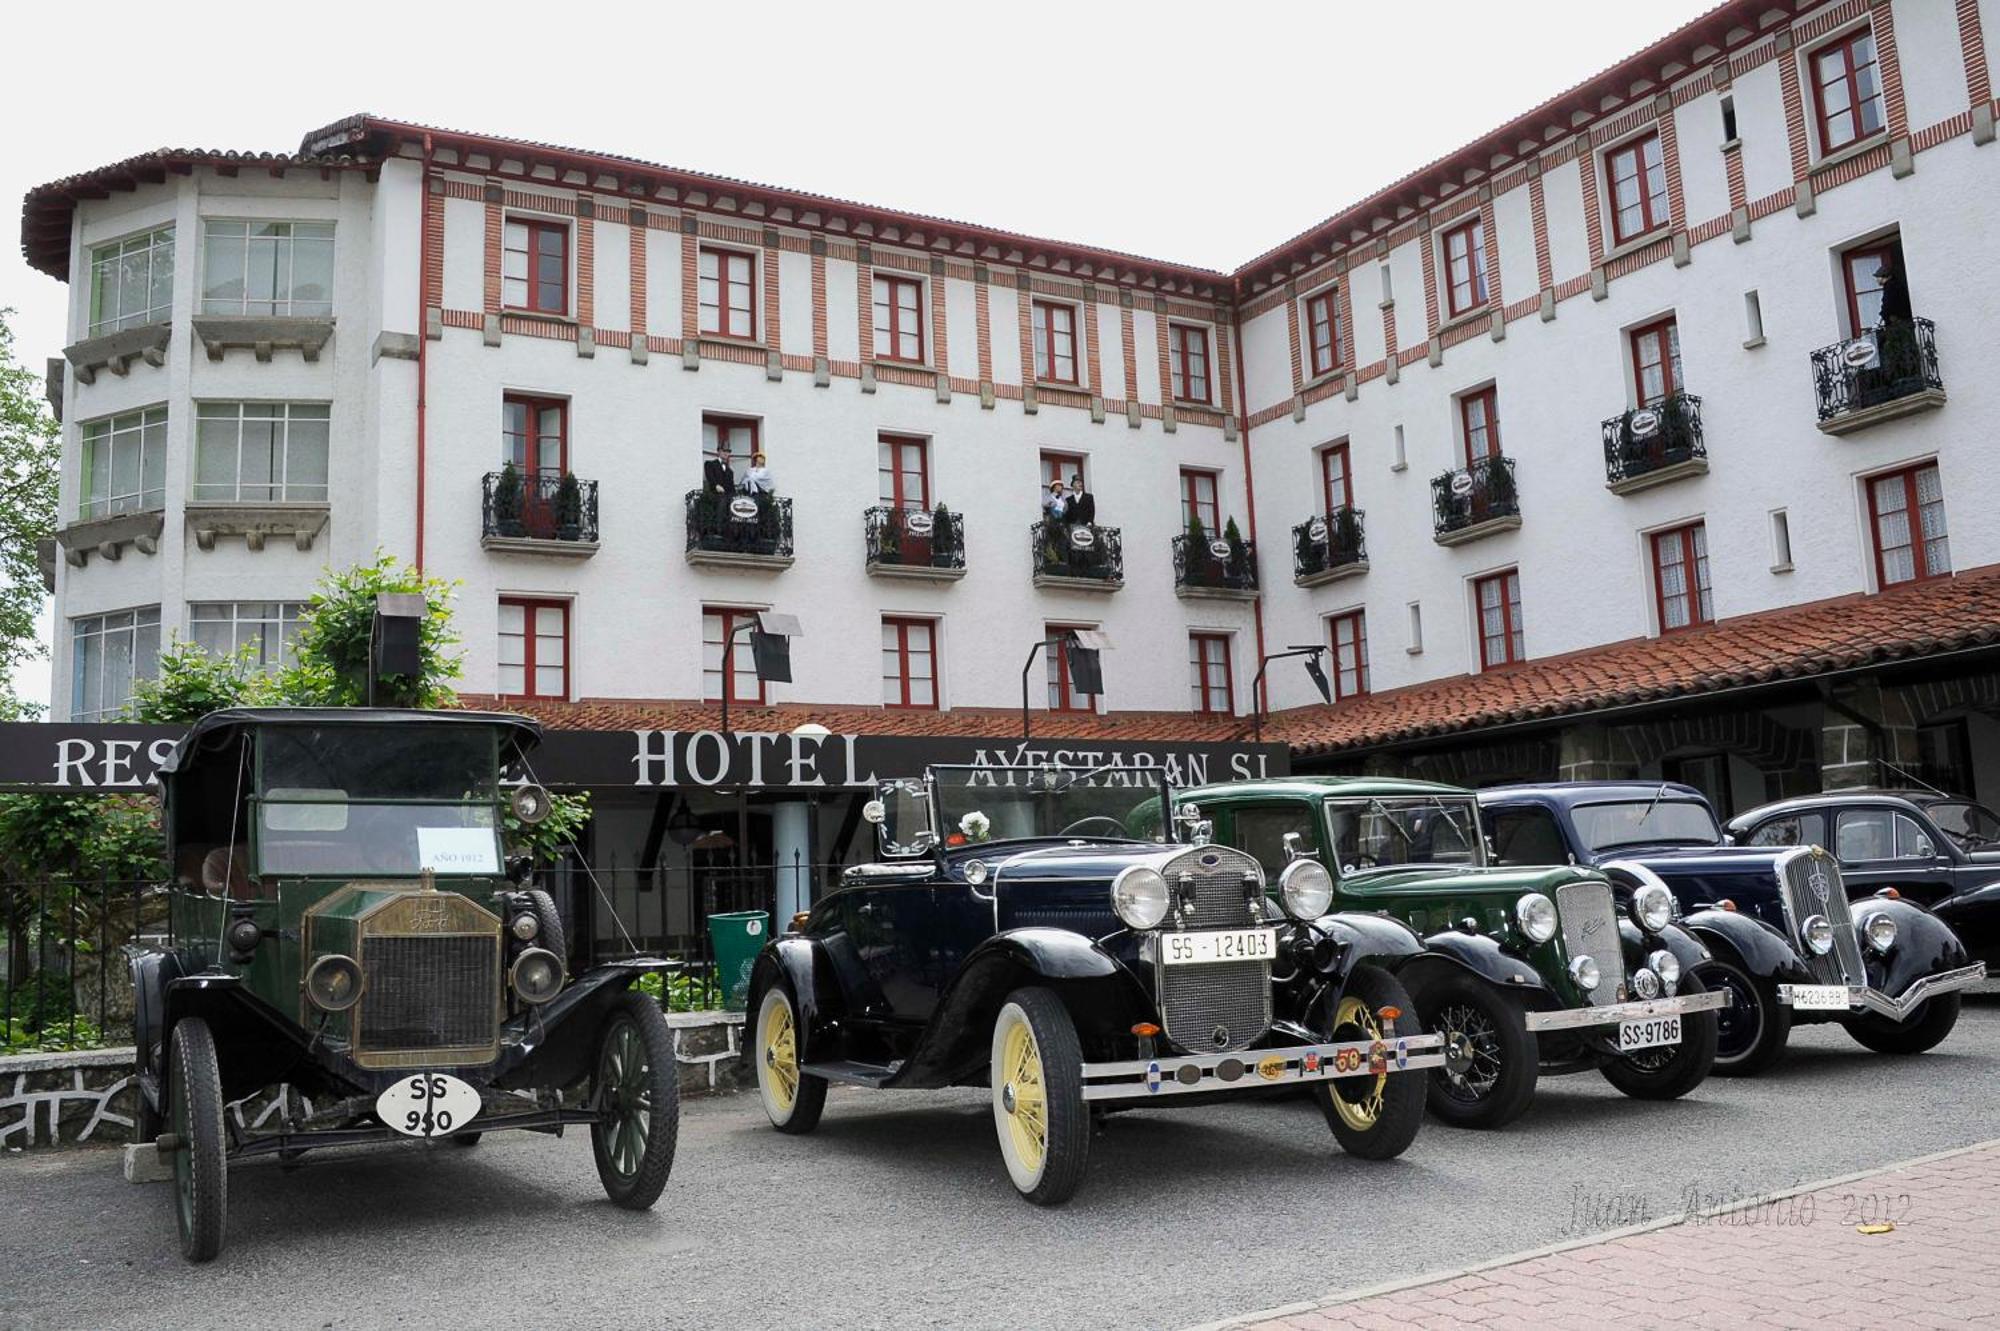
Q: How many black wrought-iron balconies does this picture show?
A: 9